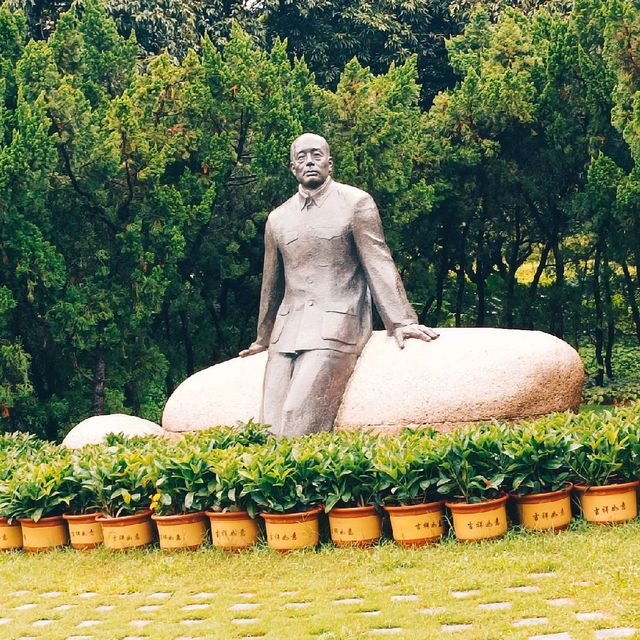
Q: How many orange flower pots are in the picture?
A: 12